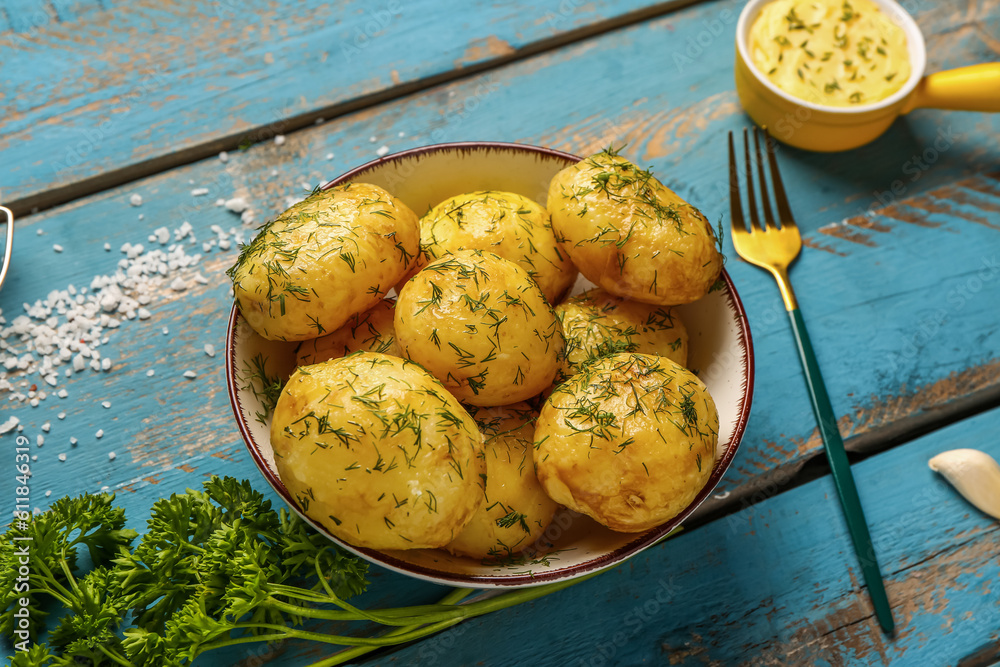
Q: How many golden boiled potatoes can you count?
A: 9